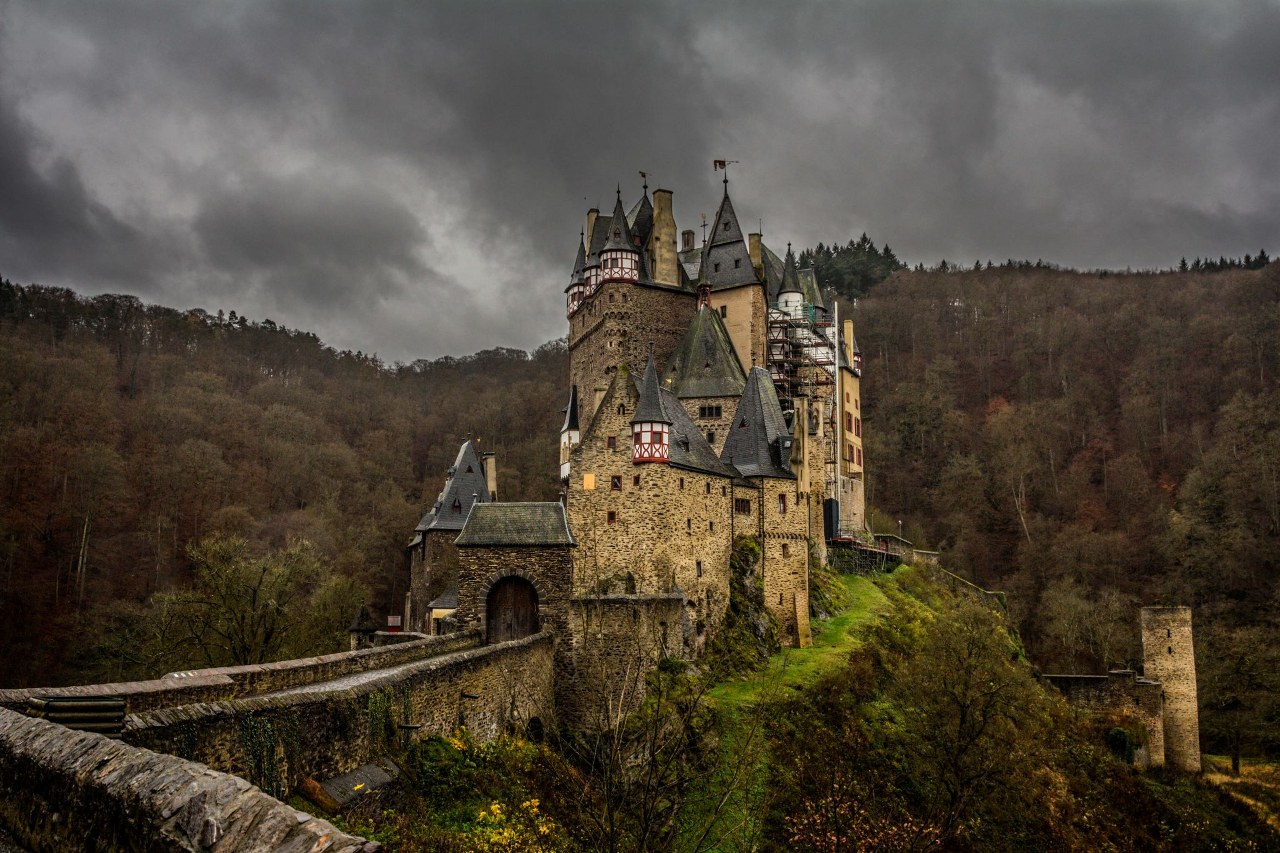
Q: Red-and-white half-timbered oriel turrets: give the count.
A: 4